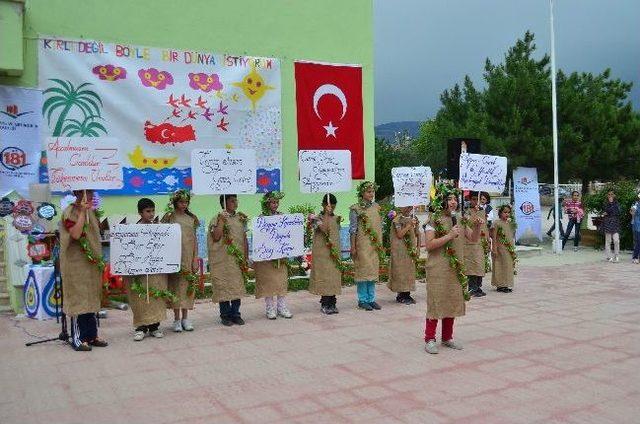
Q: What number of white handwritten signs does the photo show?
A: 7